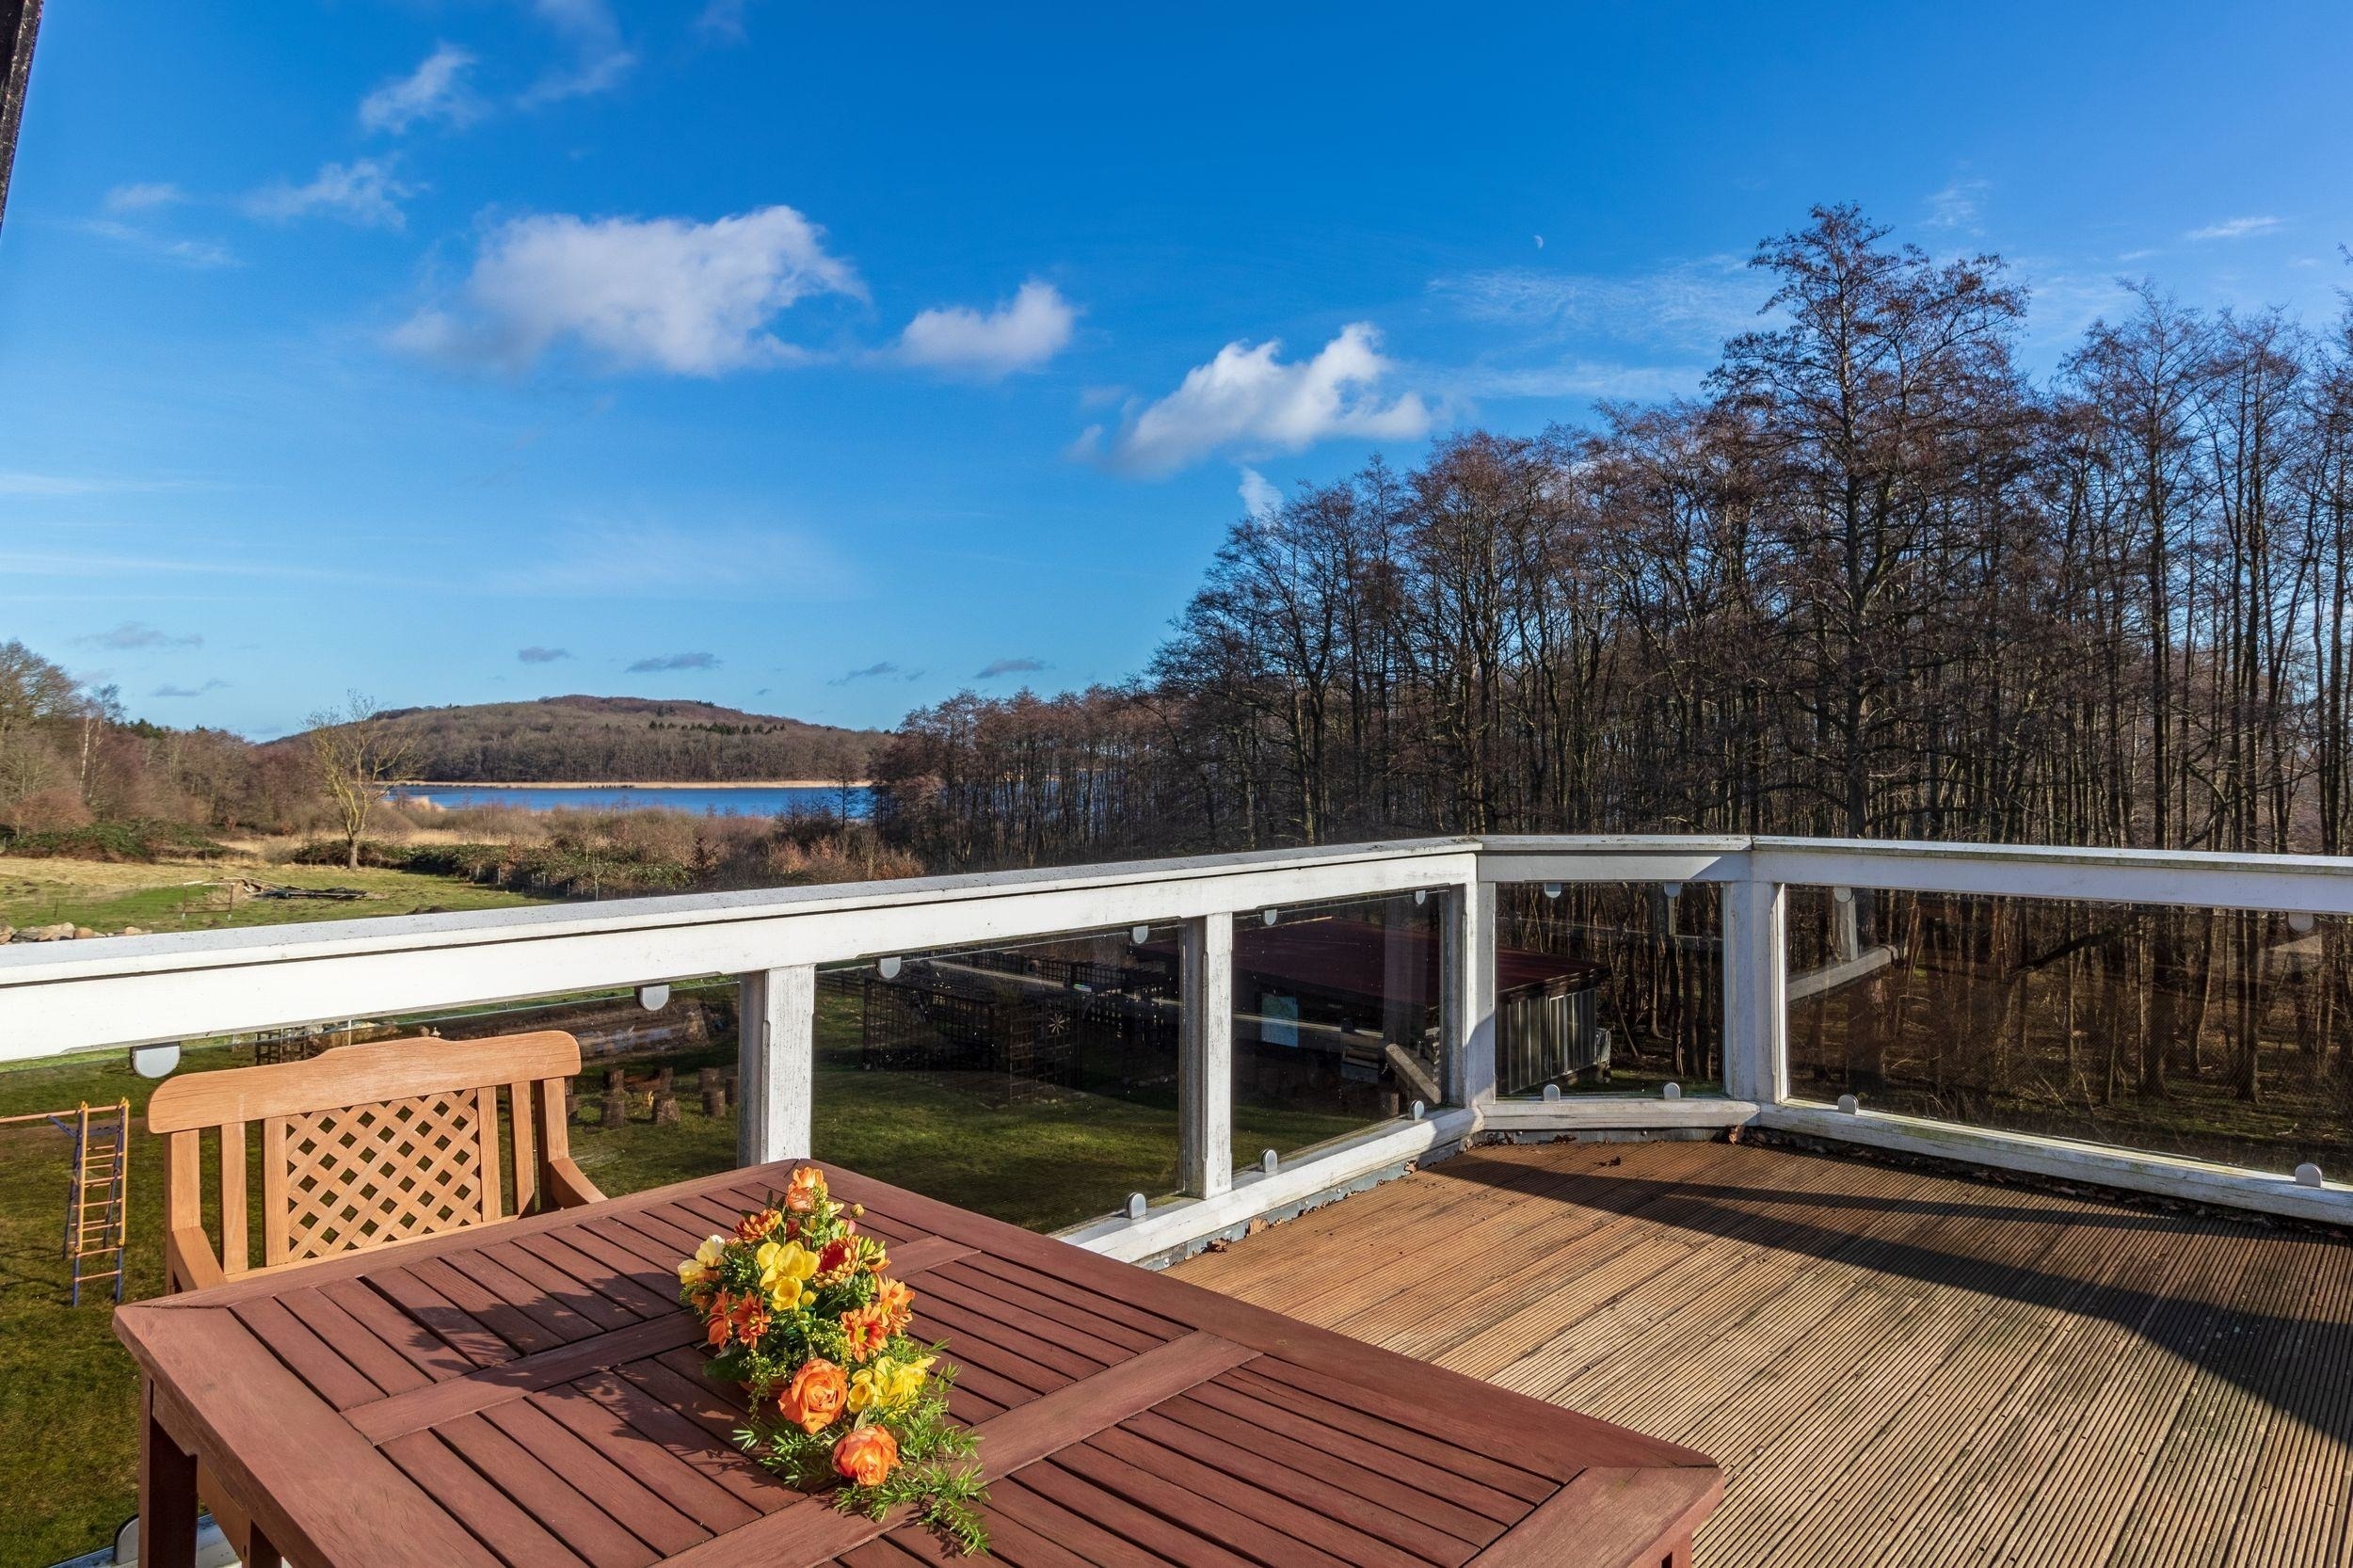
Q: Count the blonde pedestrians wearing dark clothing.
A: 0